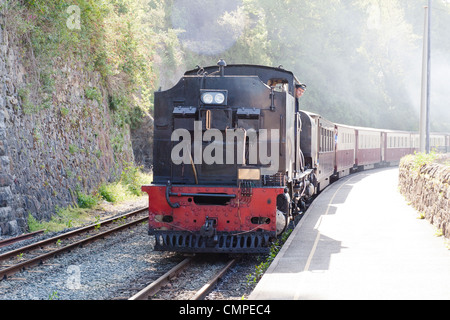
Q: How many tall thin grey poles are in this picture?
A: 2